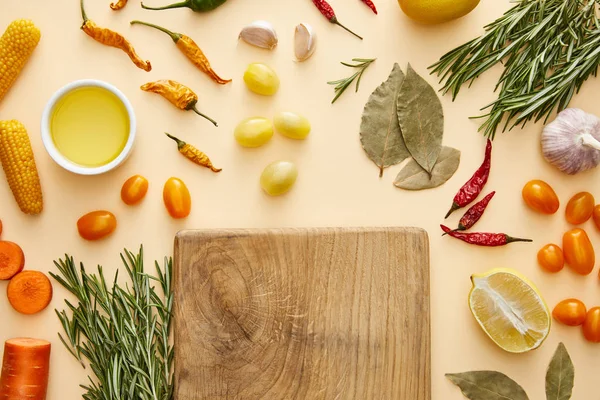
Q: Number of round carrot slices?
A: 2